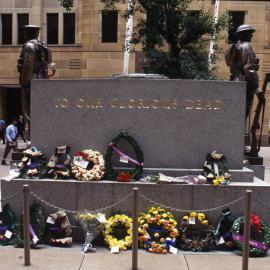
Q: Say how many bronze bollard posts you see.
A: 3